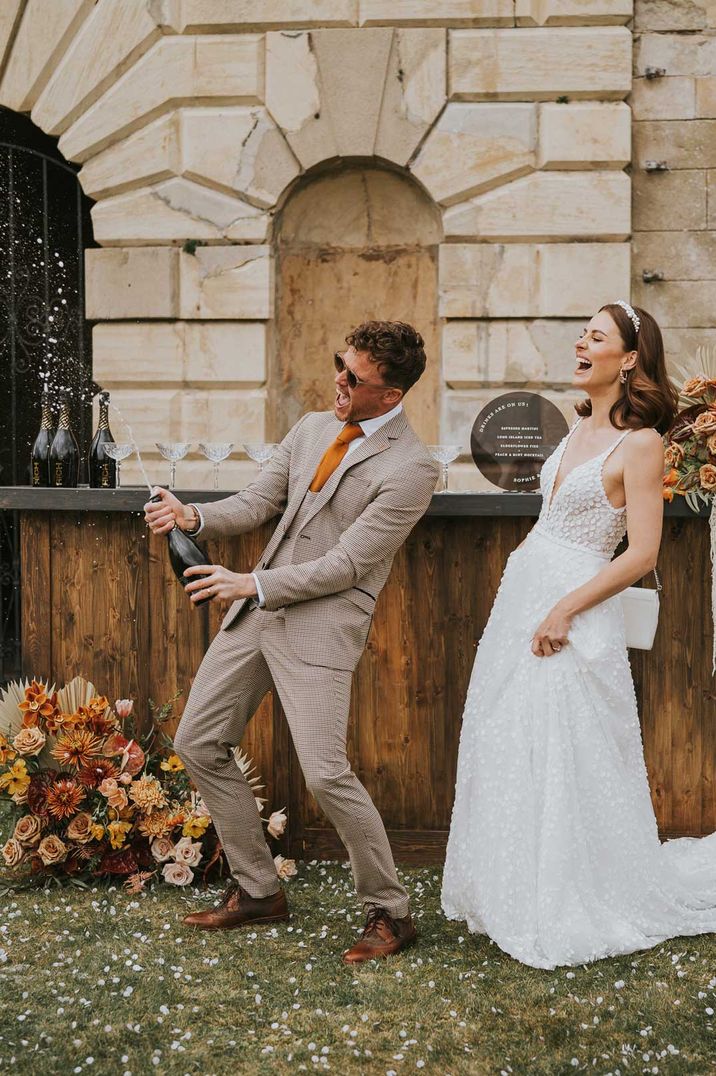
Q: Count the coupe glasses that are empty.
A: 5